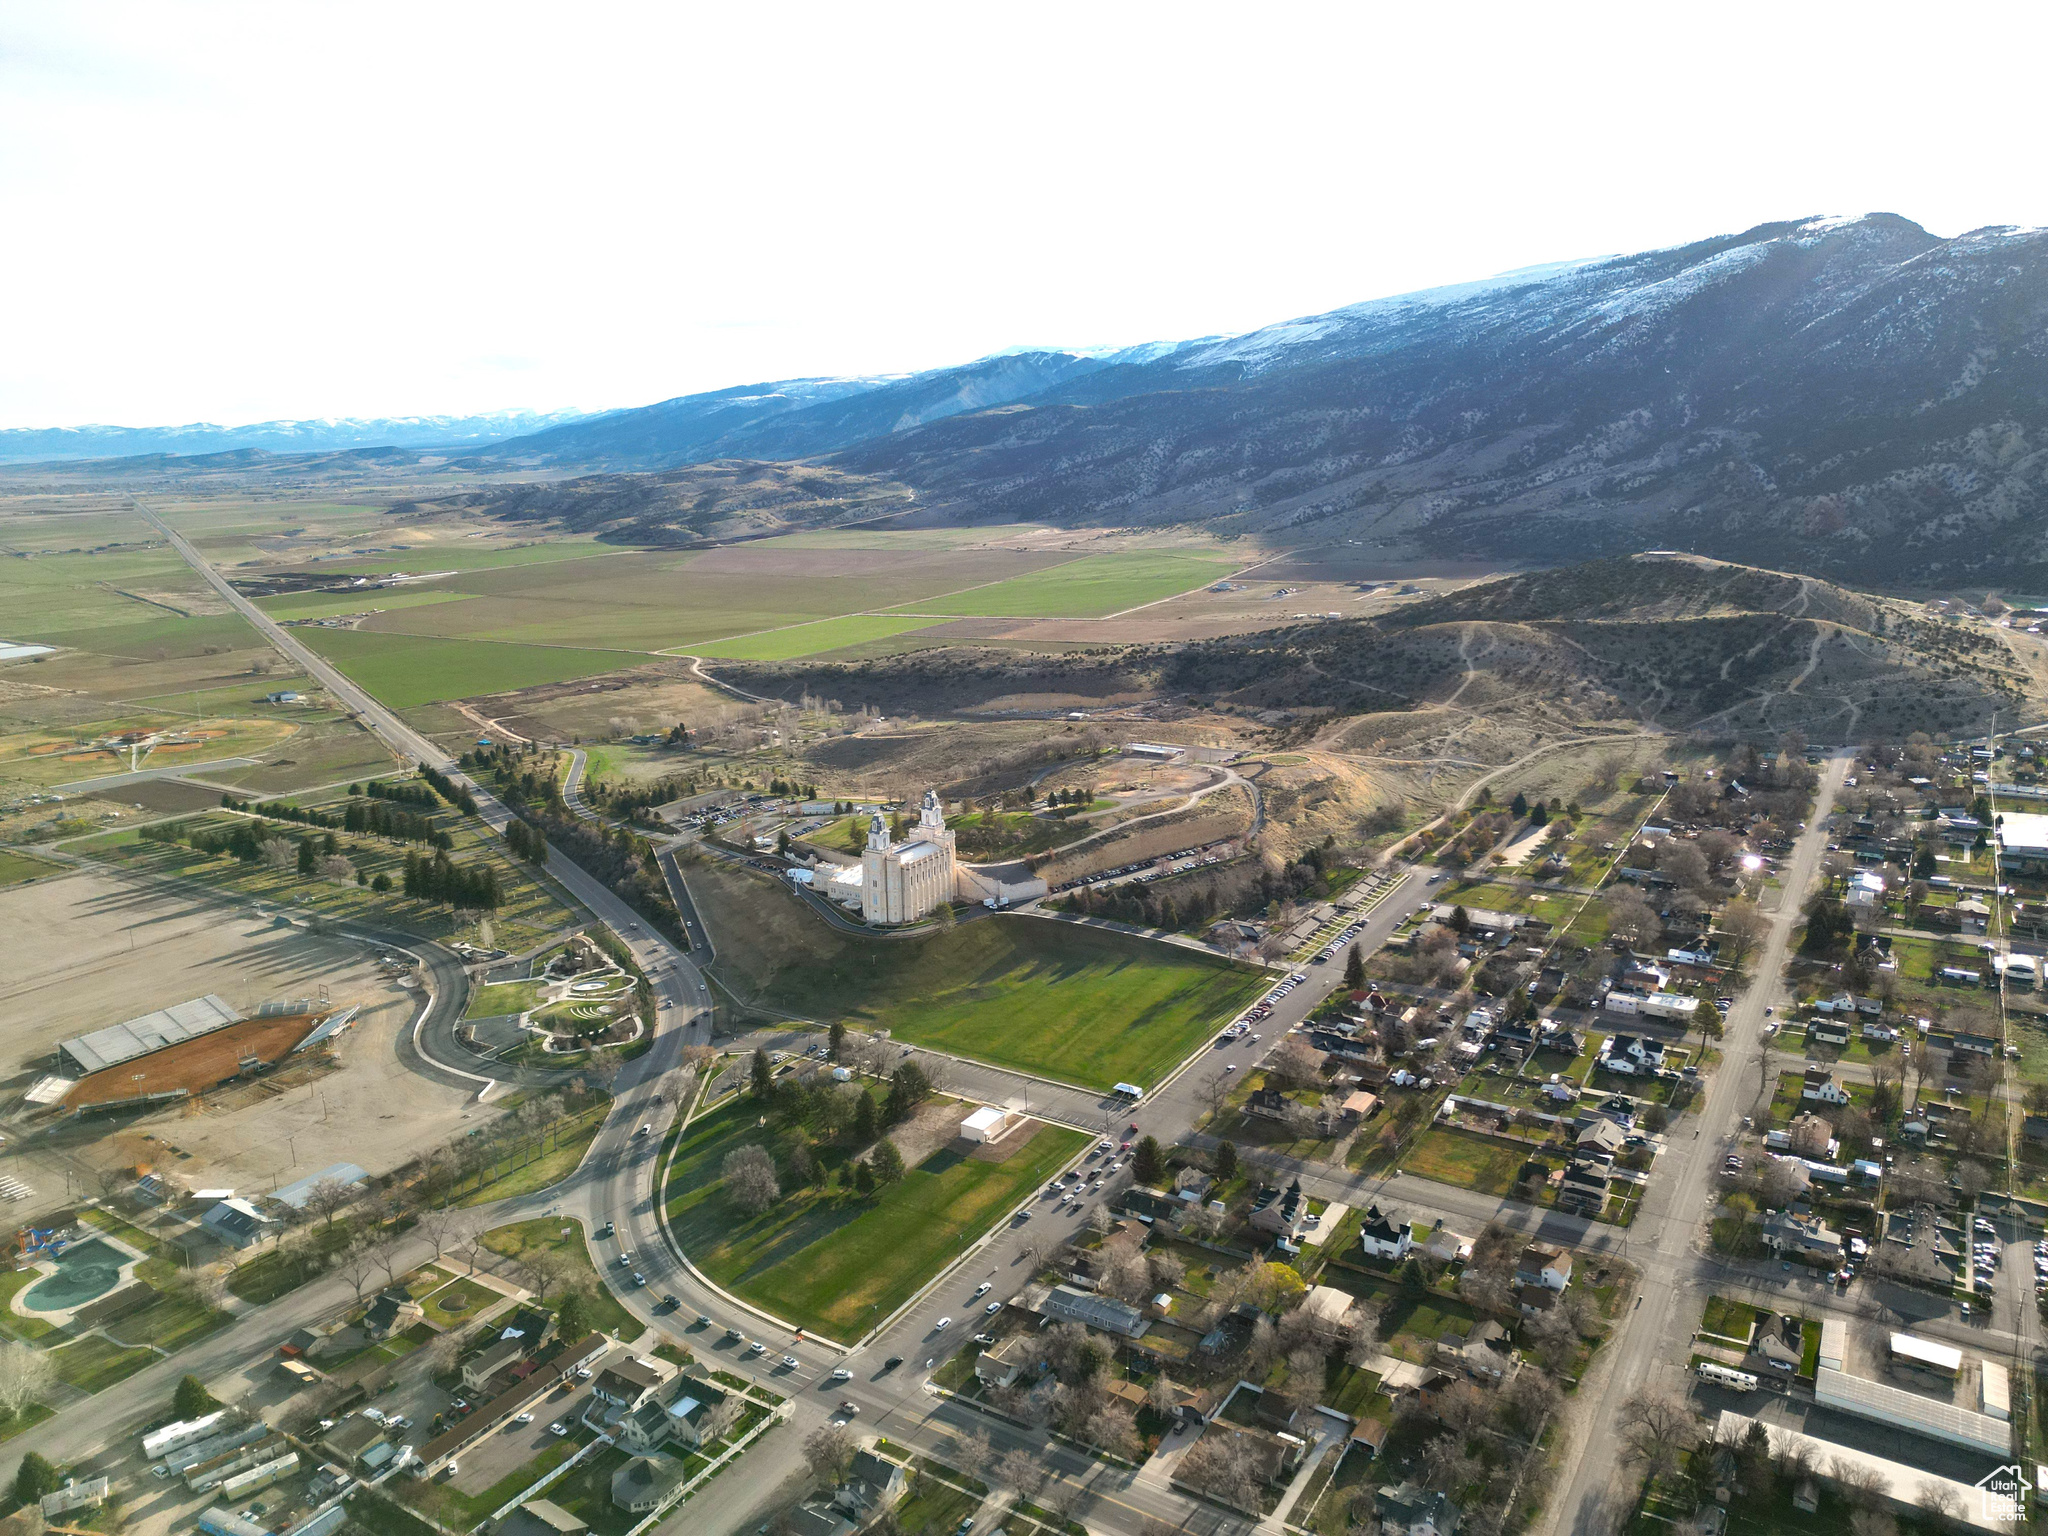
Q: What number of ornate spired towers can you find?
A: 2